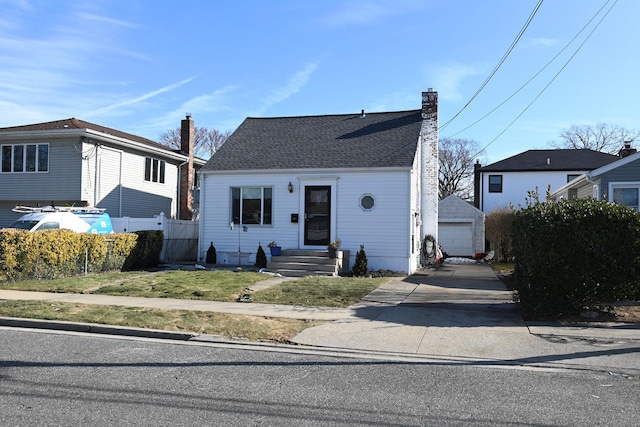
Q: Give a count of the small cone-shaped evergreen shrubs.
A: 3